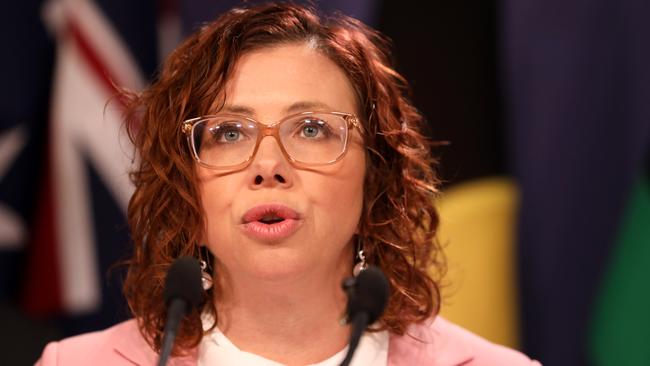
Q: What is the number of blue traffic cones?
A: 0